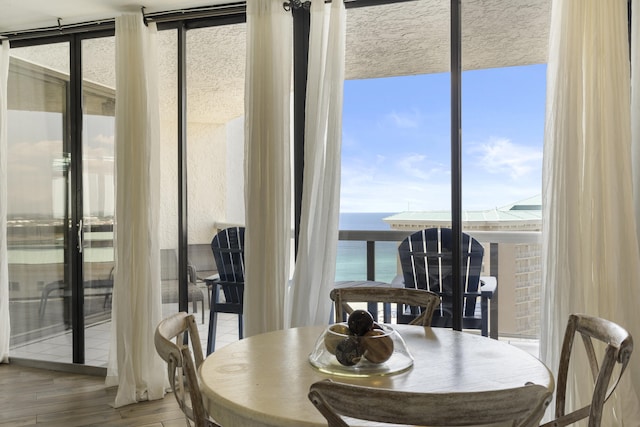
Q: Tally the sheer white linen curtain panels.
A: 5